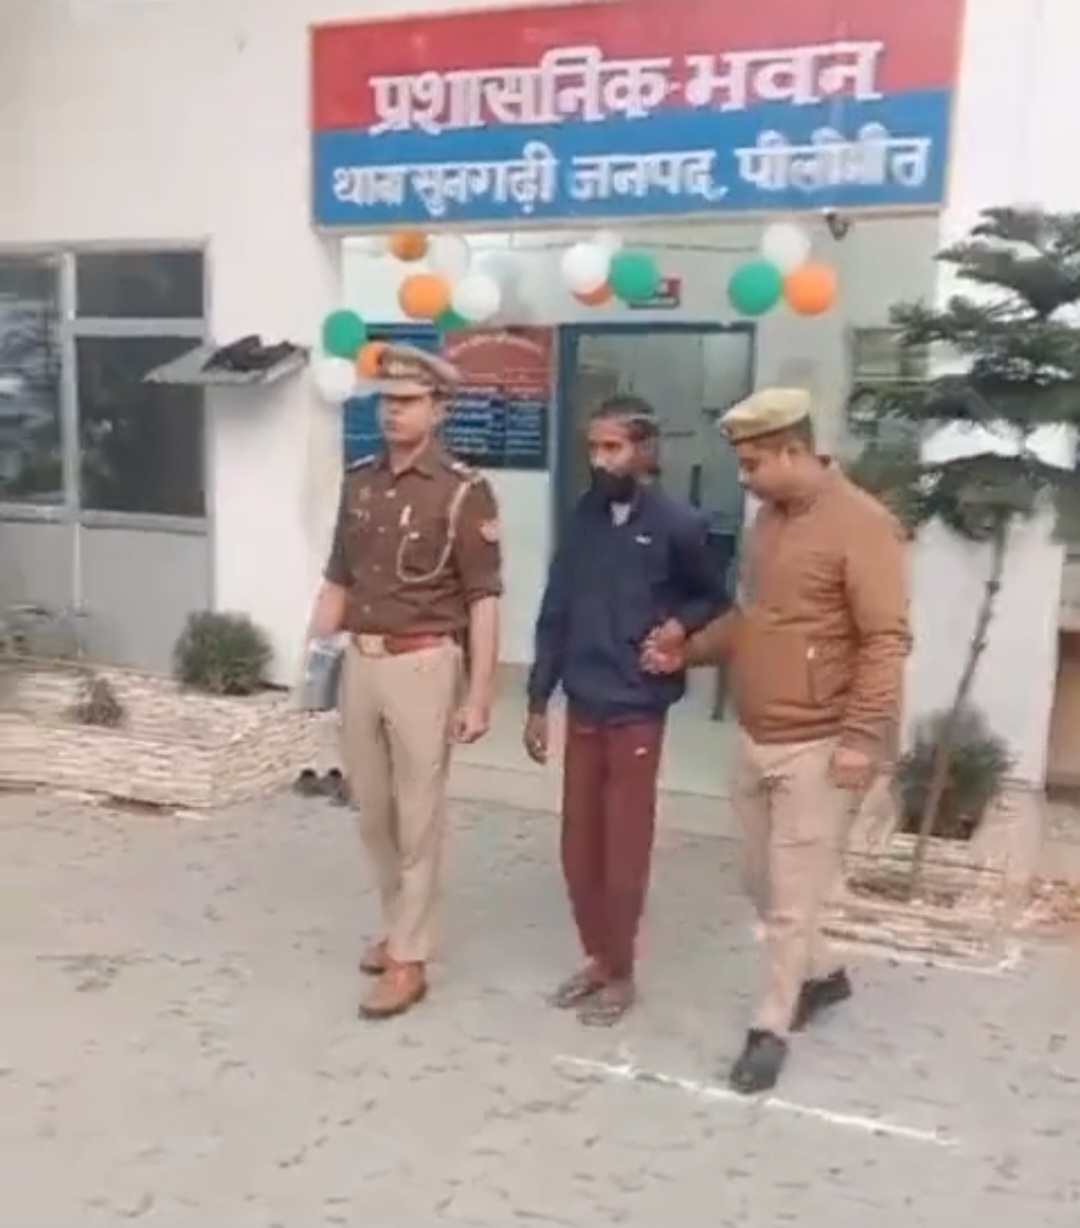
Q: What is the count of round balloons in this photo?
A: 15